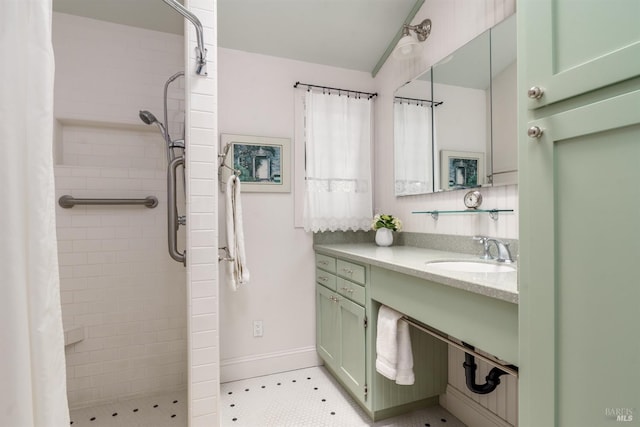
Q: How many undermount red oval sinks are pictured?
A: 0